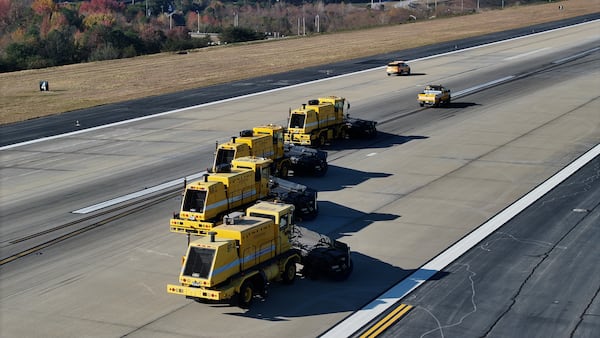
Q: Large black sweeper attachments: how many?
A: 4